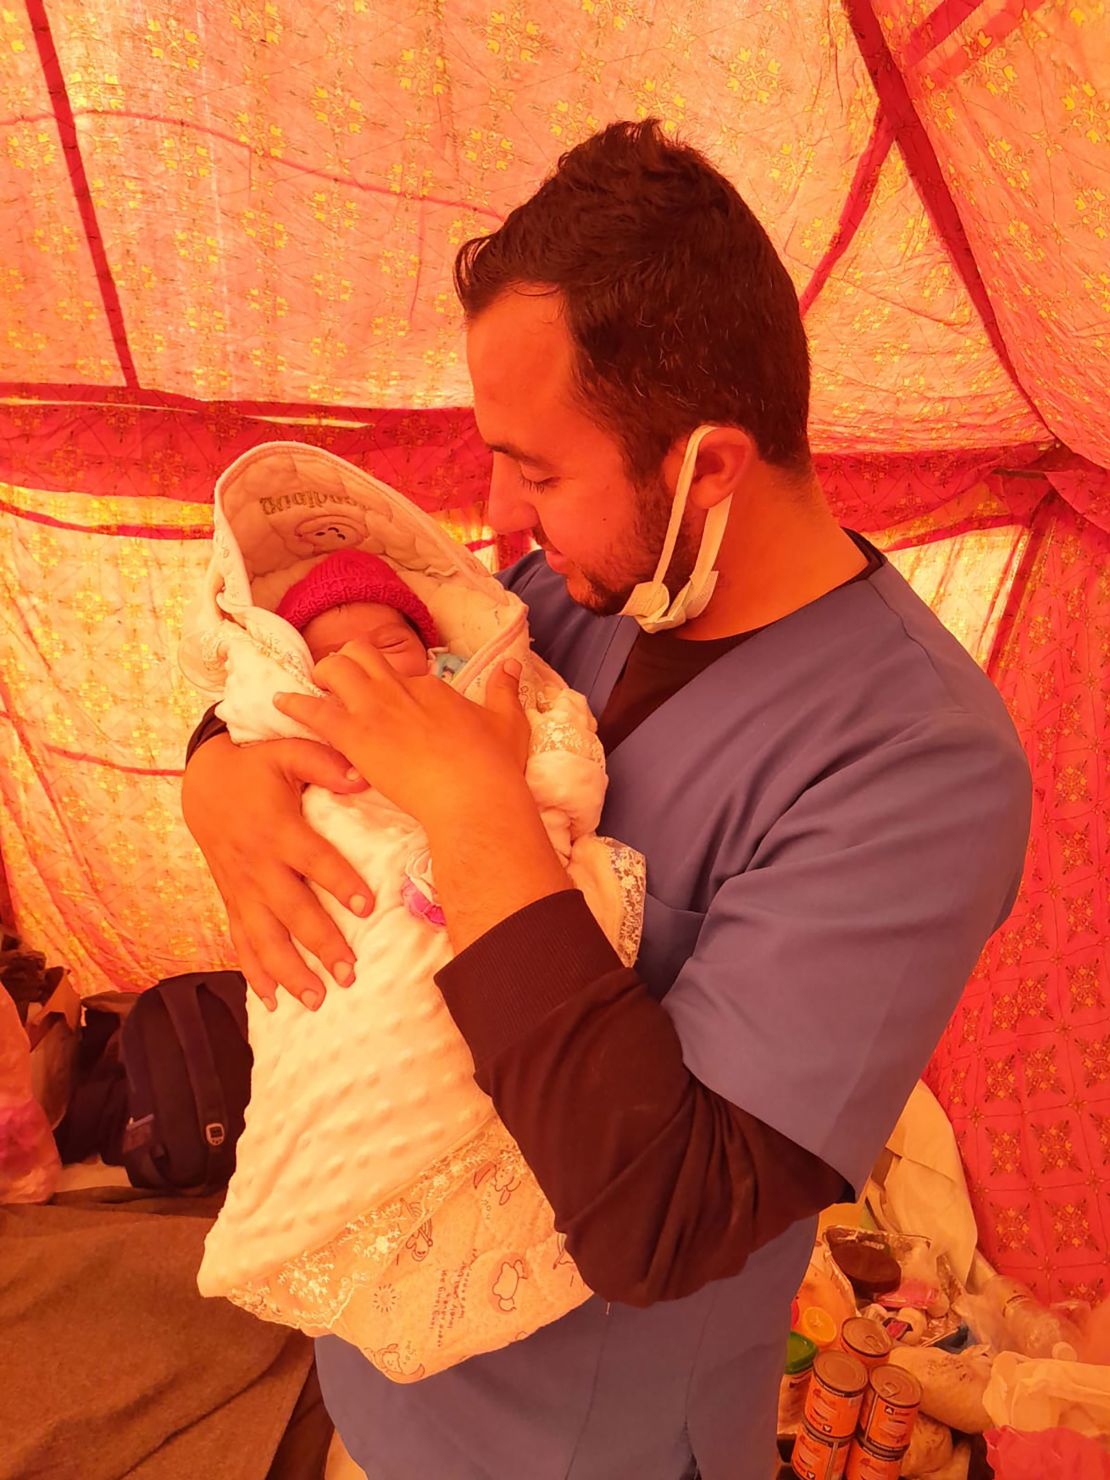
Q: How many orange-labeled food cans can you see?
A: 5